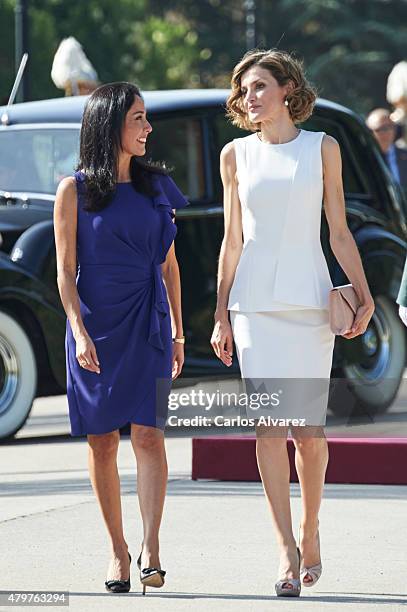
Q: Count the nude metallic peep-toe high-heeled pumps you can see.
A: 2